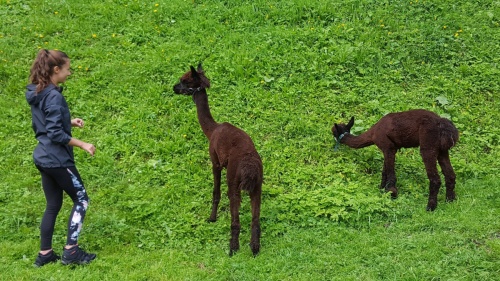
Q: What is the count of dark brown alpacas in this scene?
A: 2